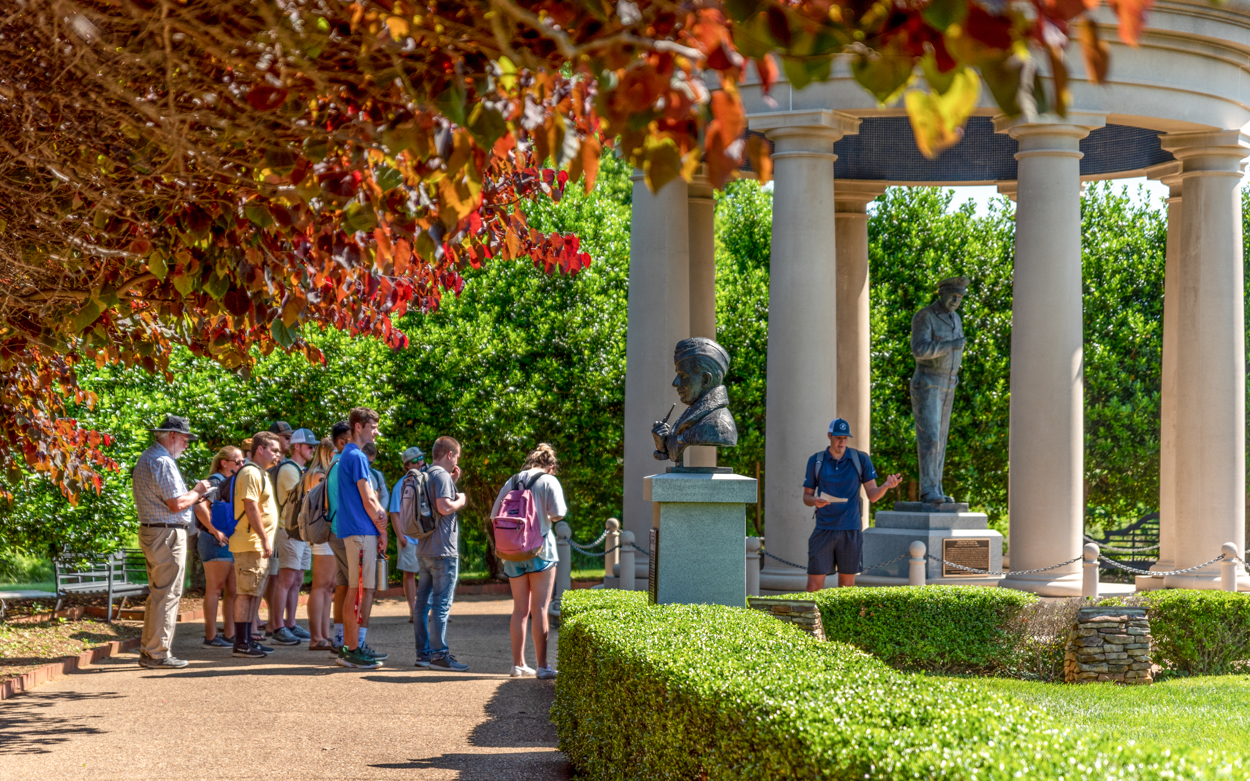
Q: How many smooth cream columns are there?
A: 7